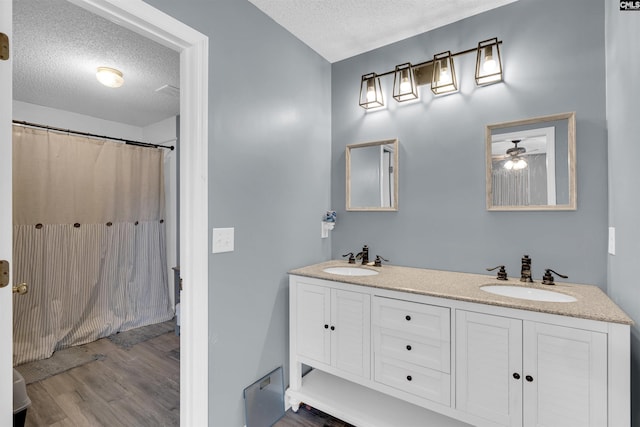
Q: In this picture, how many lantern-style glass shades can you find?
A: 4